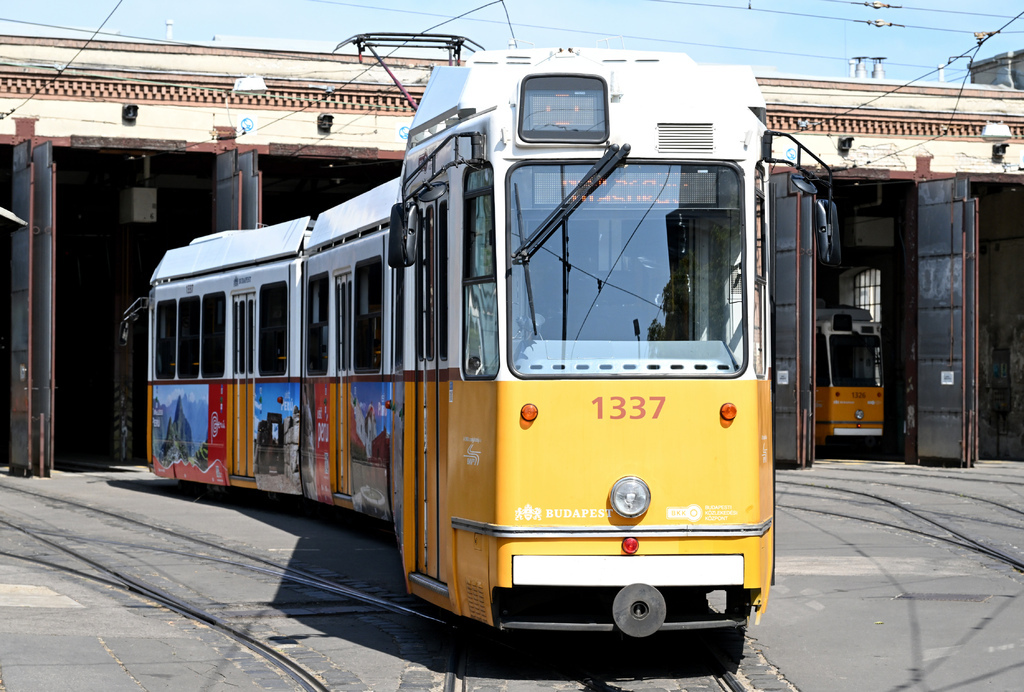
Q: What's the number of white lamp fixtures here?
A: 2